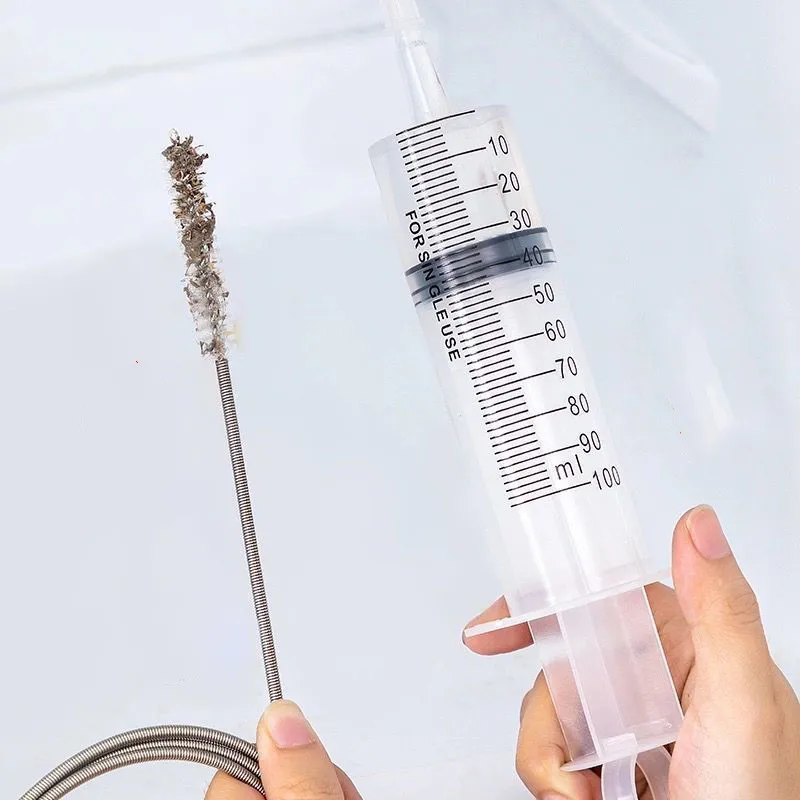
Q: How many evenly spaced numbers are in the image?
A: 10